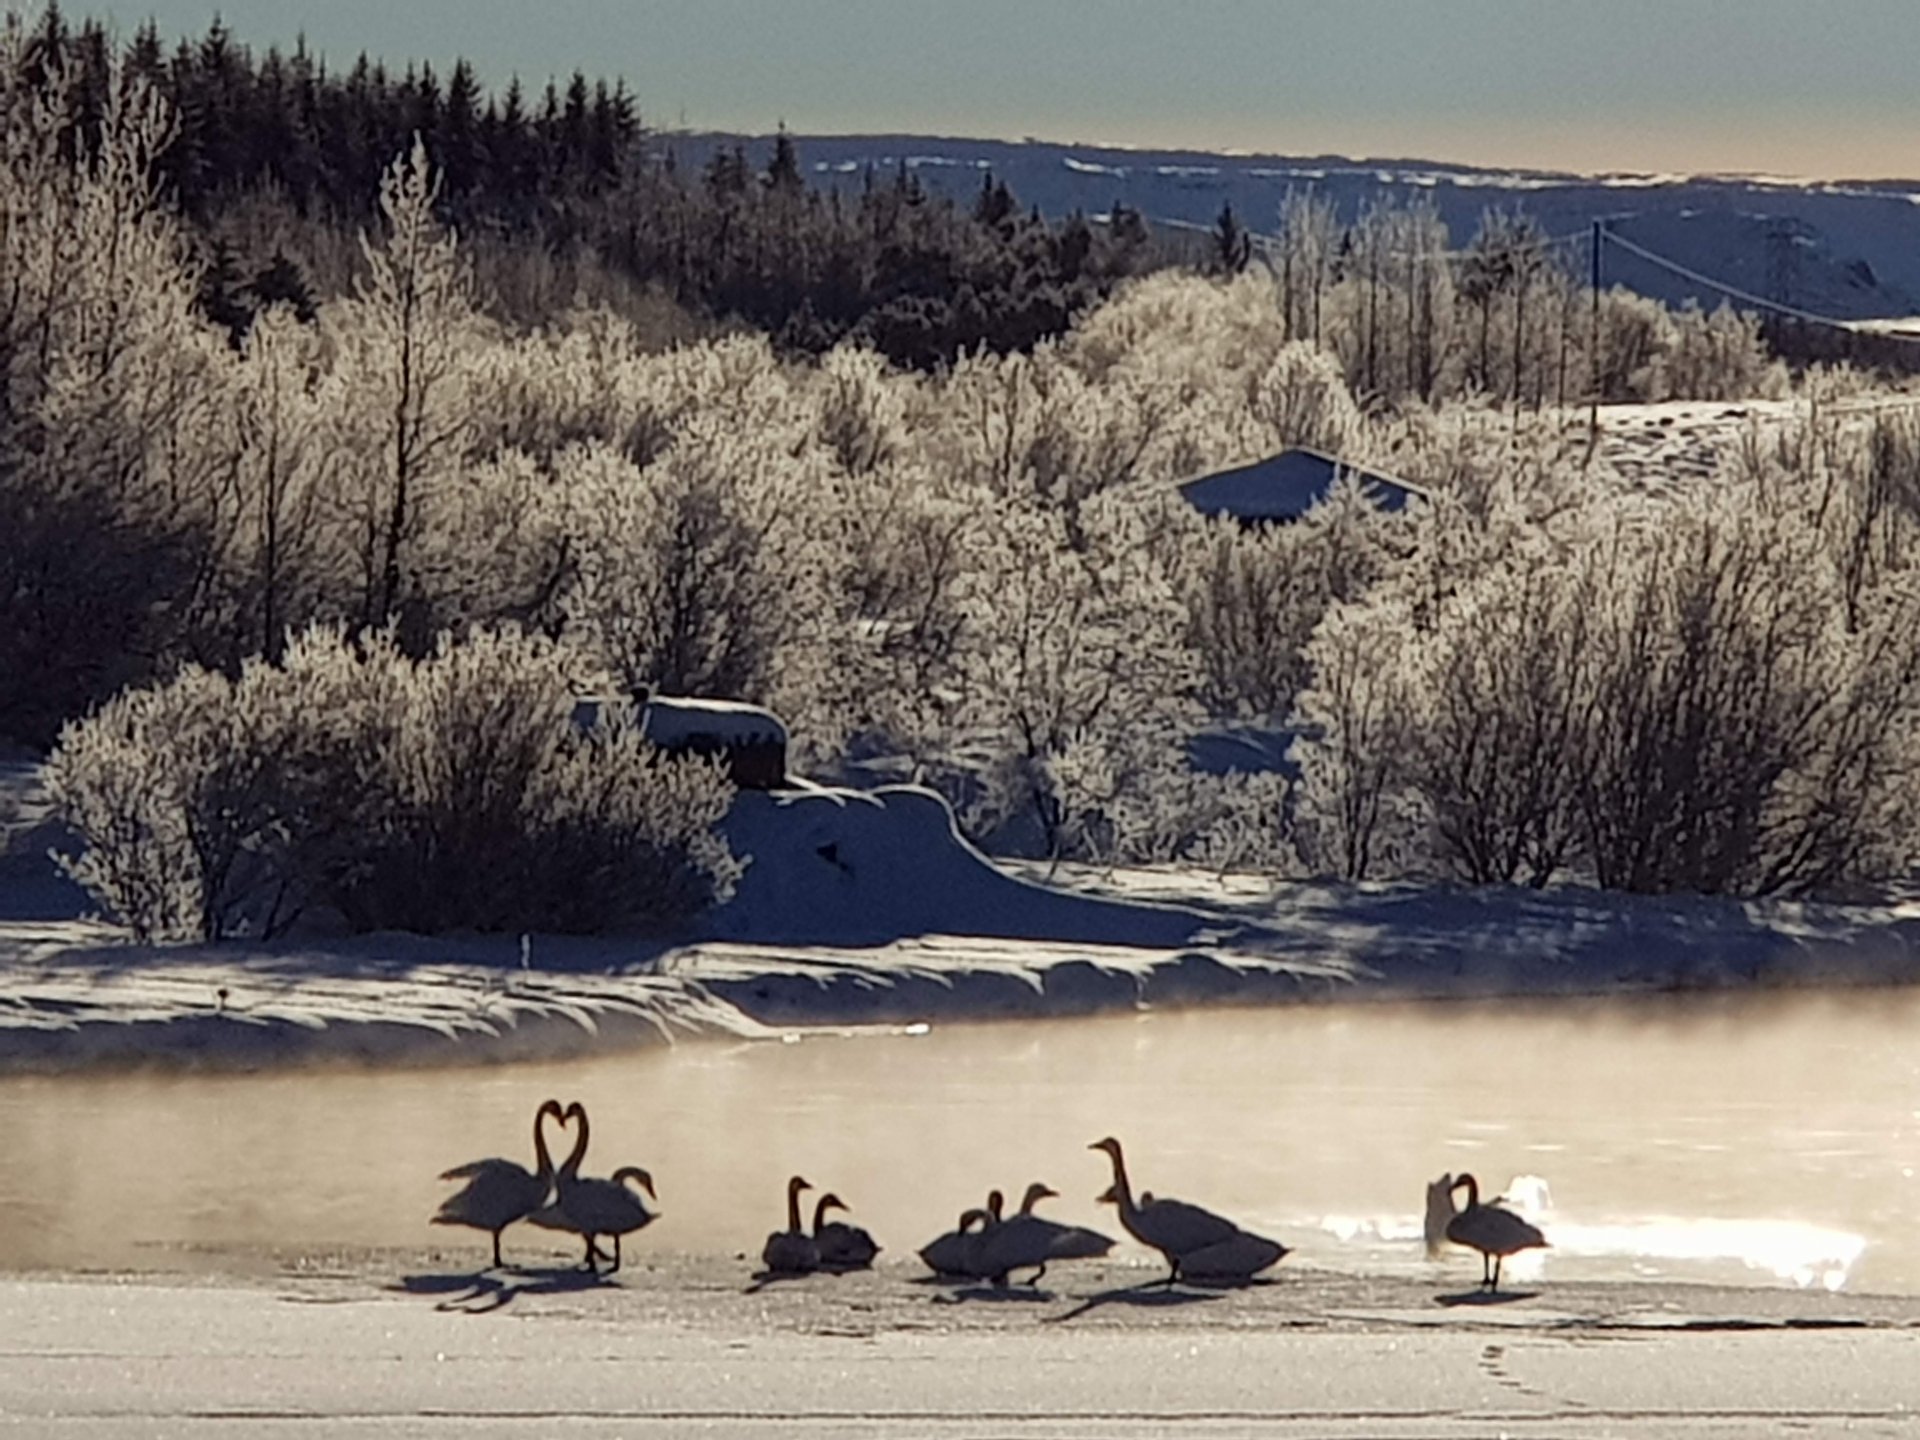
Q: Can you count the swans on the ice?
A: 11